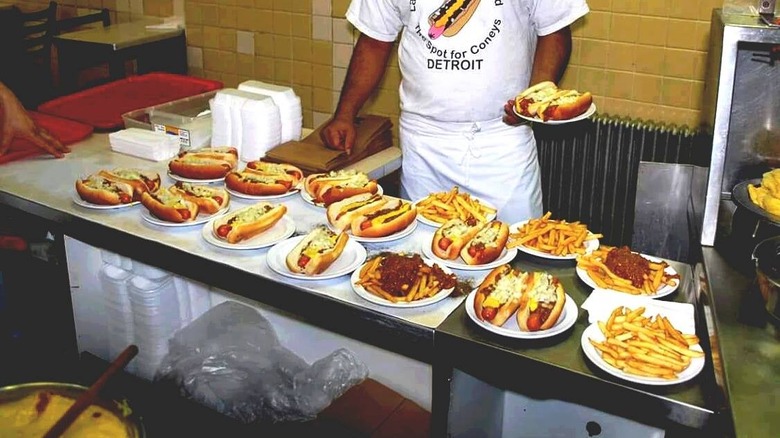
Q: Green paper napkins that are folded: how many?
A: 0